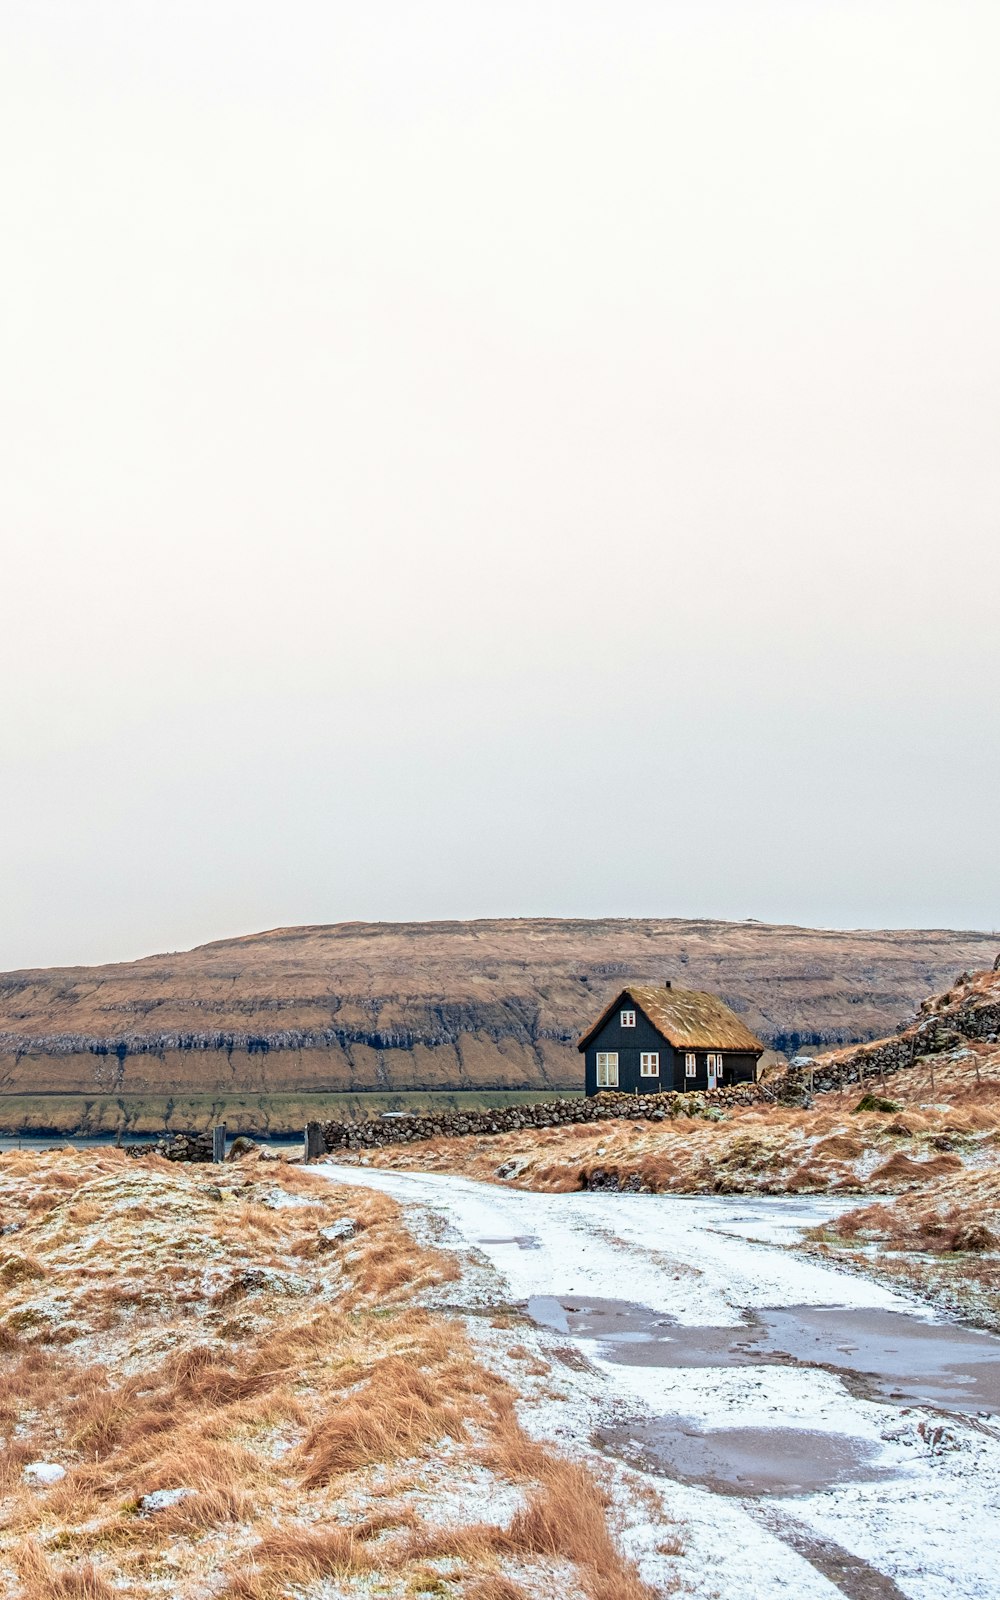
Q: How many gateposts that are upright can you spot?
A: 2